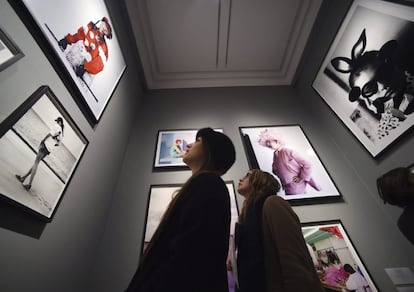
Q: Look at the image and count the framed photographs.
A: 8